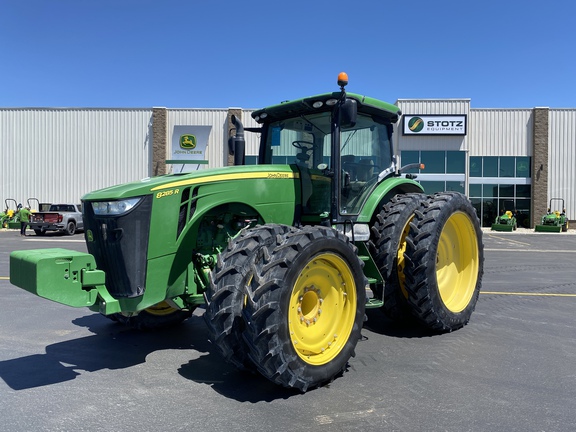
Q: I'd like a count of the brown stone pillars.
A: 3